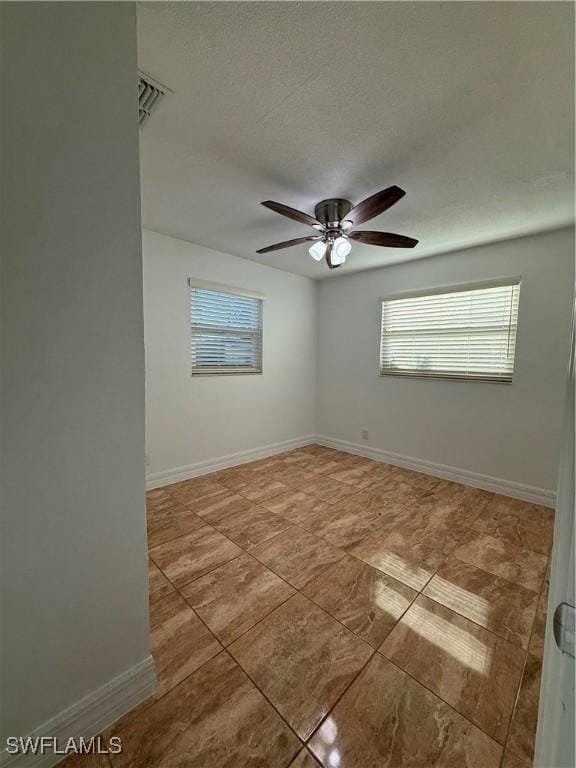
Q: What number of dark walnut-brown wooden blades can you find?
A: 5